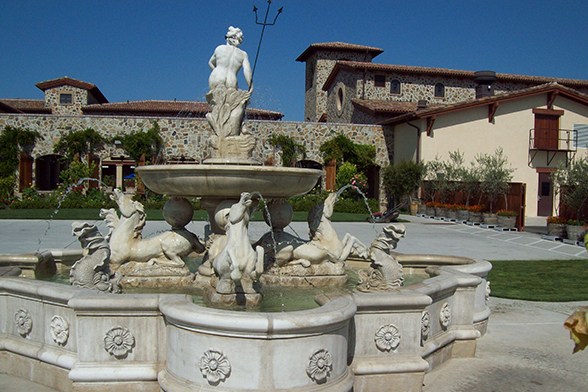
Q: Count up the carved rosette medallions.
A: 9